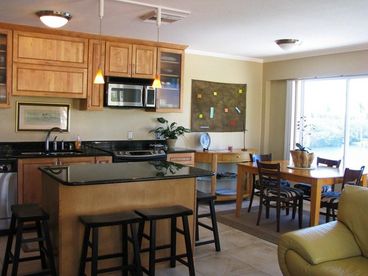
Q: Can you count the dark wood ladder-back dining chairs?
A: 4